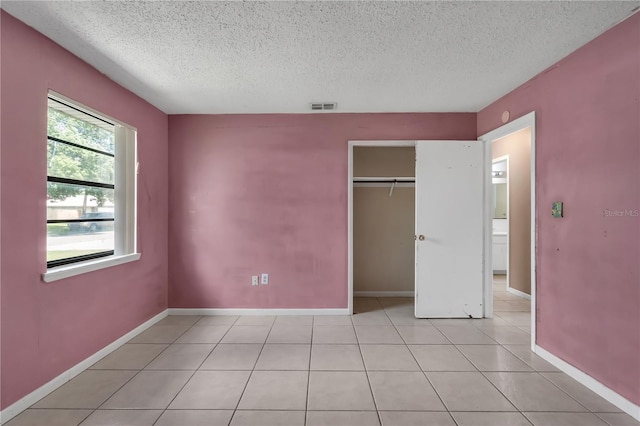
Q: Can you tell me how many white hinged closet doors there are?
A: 1